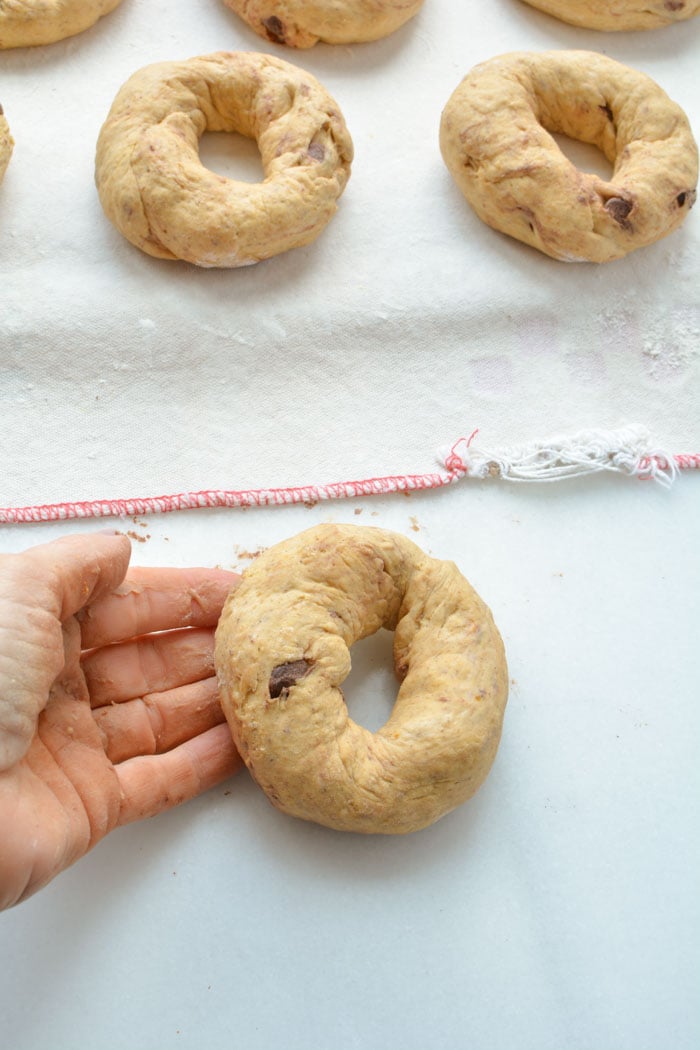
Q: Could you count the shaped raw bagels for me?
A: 7